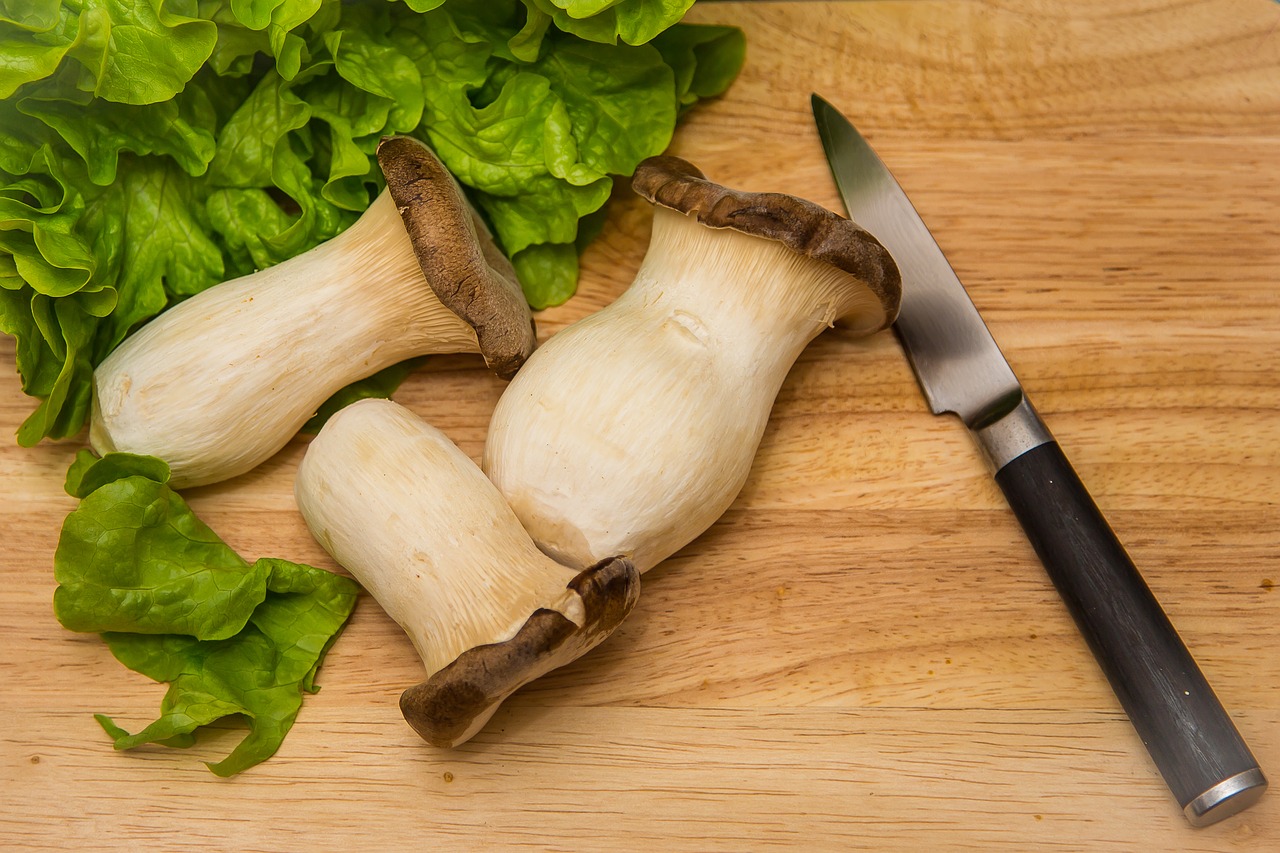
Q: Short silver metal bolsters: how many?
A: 1